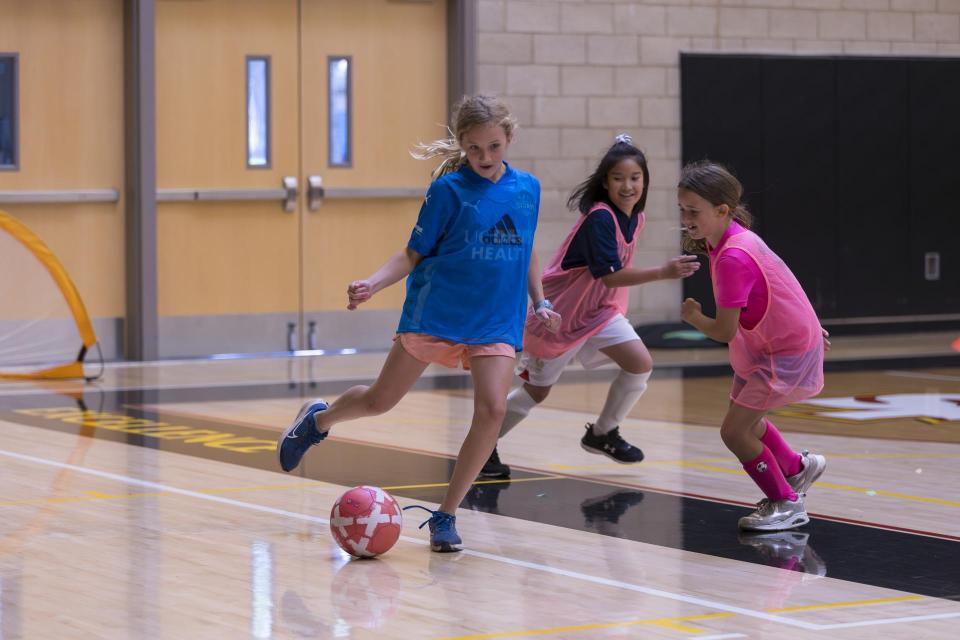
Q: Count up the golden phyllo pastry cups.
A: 0